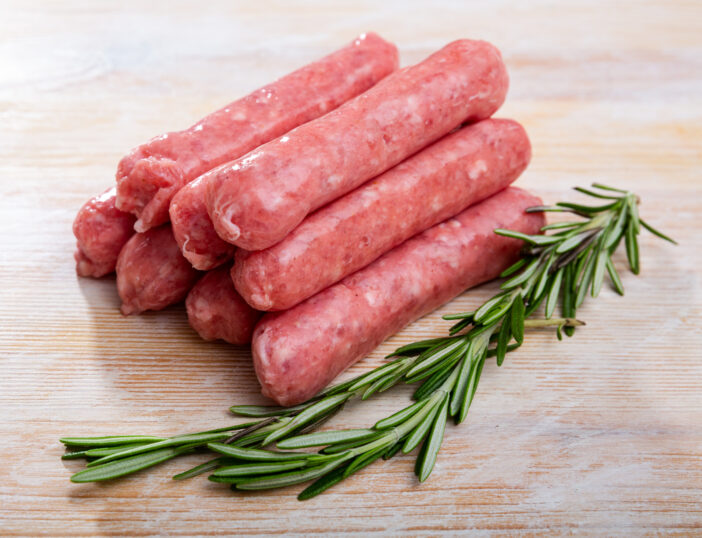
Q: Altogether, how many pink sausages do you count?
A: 8